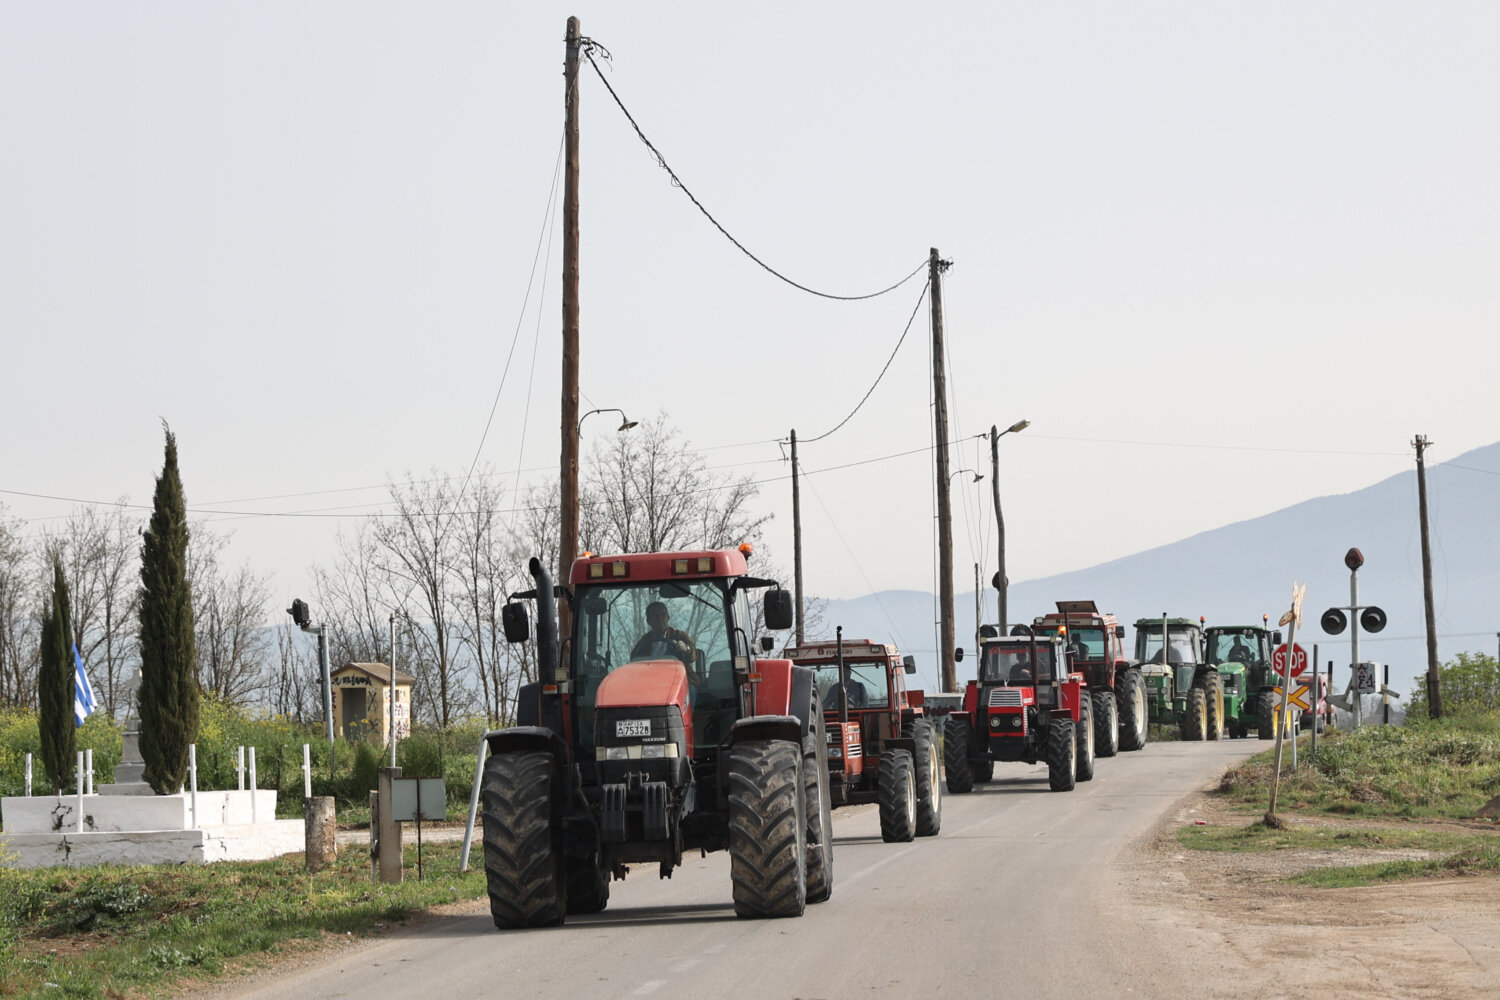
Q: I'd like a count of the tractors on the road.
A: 6